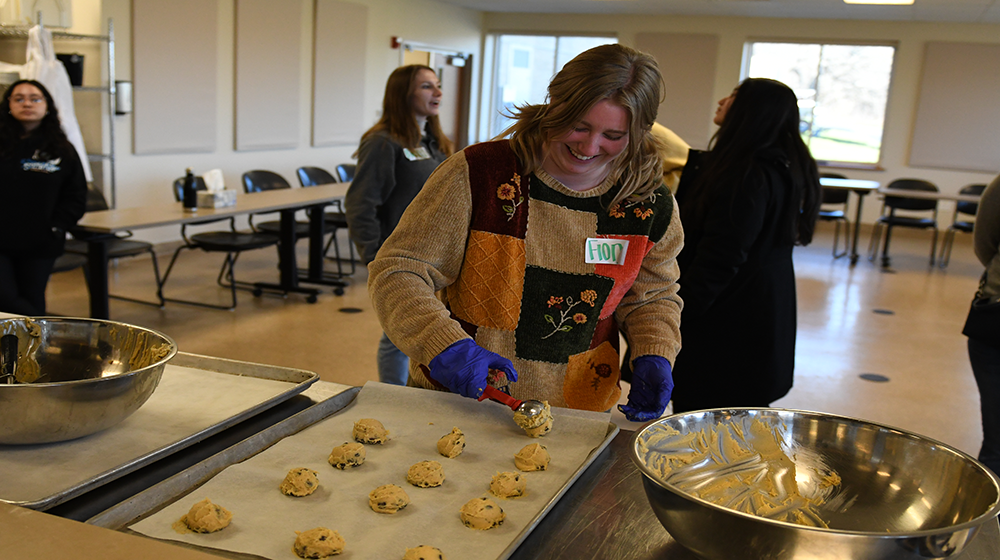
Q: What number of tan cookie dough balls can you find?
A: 13